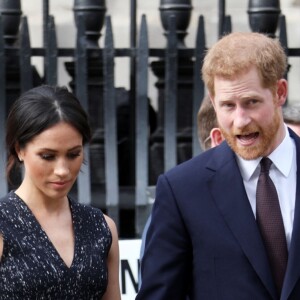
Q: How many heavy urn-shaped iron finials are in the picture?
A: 4